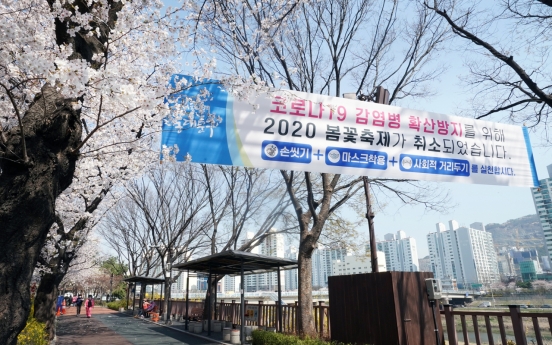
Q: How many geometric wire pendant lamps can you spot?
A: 0